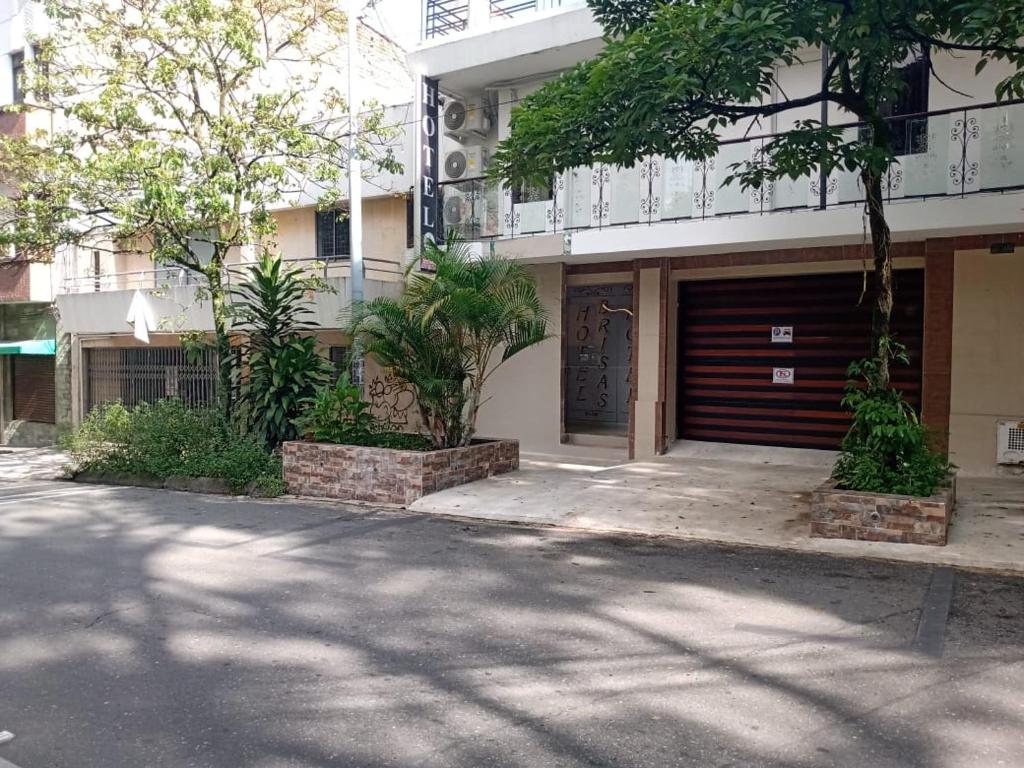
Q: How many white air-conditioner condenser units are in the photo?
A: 3